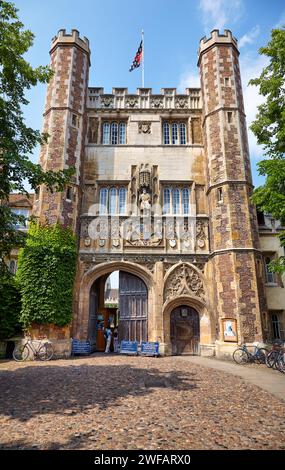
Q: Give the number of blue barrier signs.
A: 3